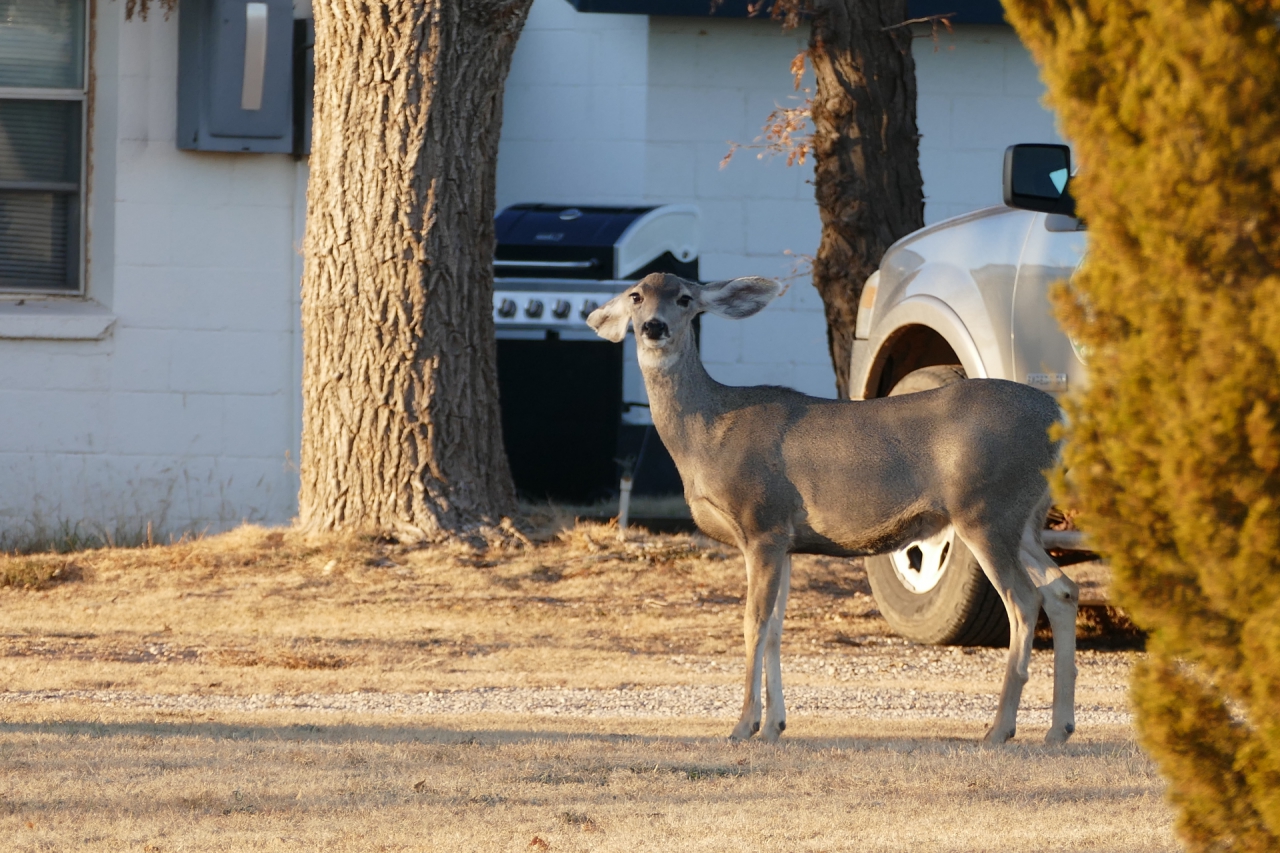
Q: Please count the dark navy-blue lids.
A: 1